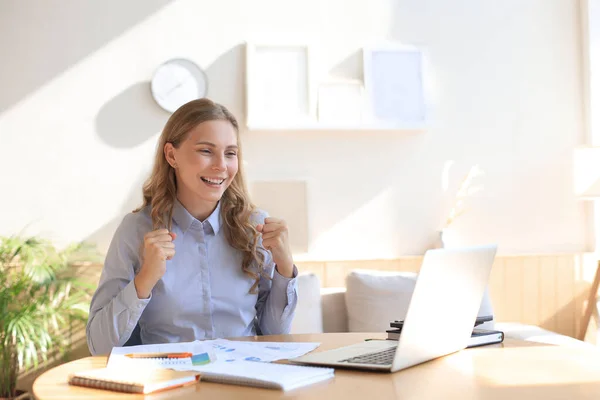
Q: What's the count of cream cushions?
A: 2